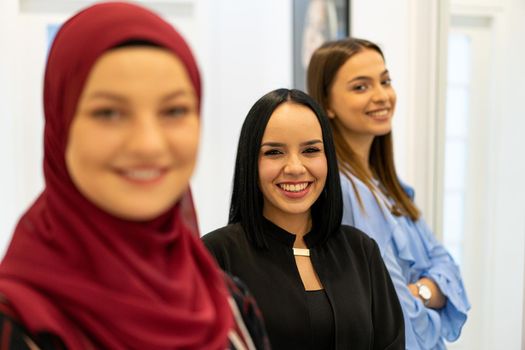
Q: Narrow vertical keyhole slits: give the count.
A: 1